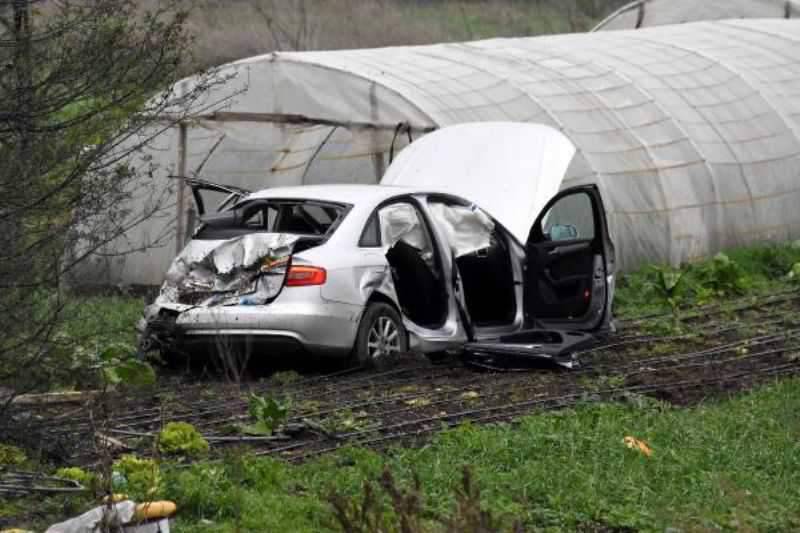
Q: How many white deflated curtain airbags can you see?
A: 2